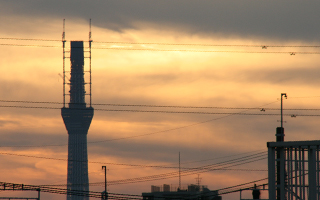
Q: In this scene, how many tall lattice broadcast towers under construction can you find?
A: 1